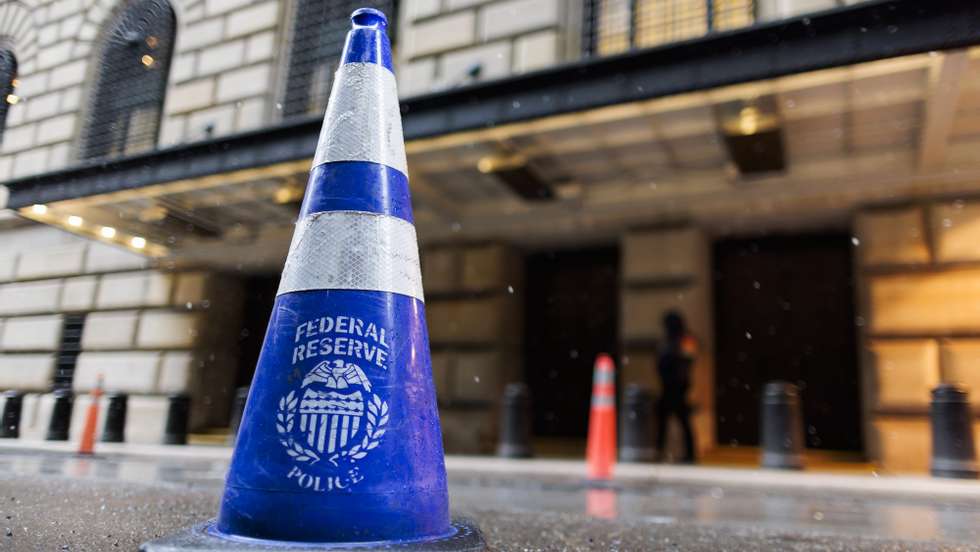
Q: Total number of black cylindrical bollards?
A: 9